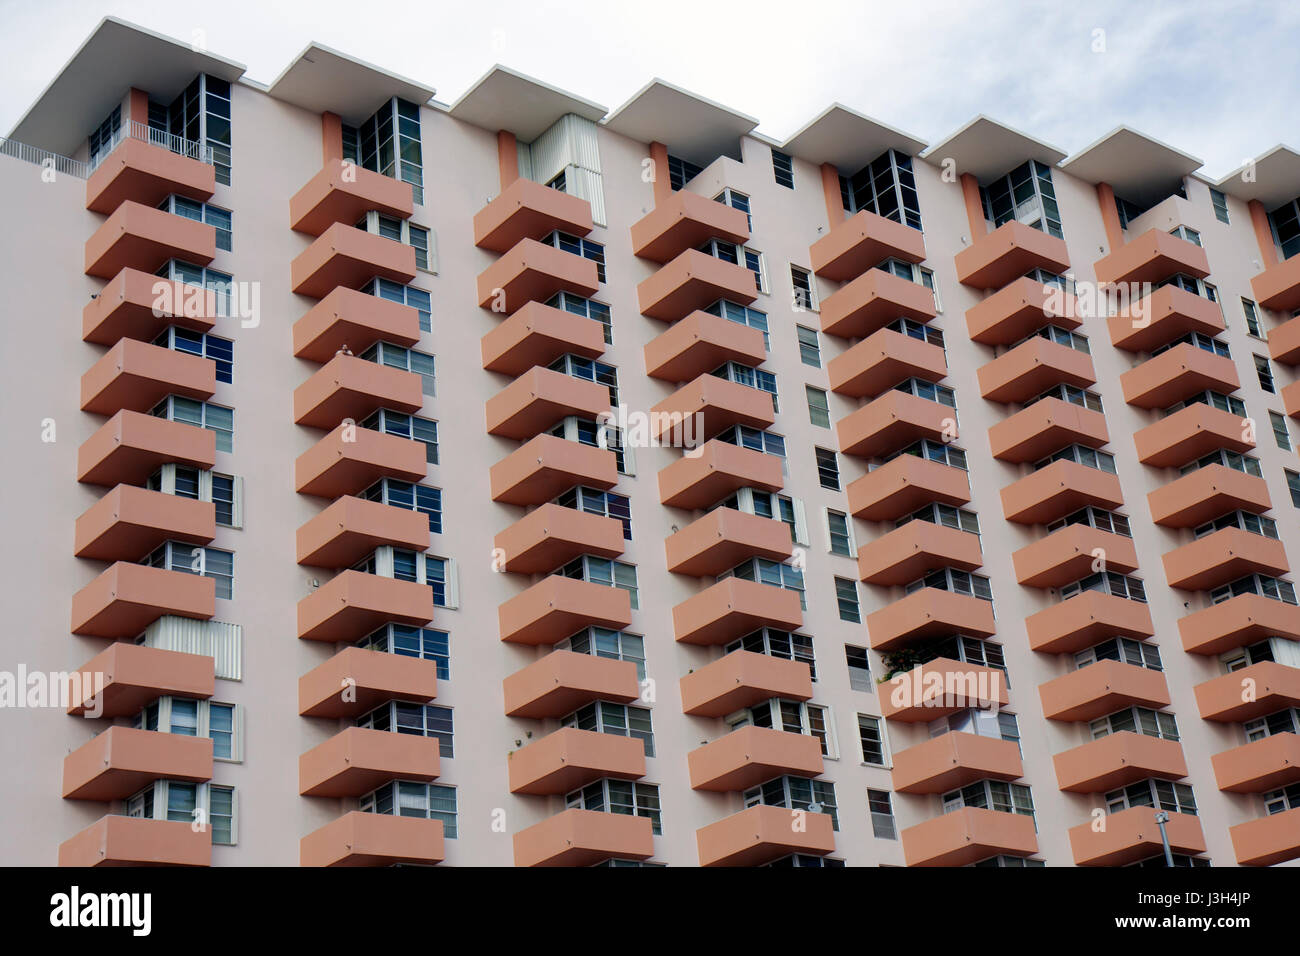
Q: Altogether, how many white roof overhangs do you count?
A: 8